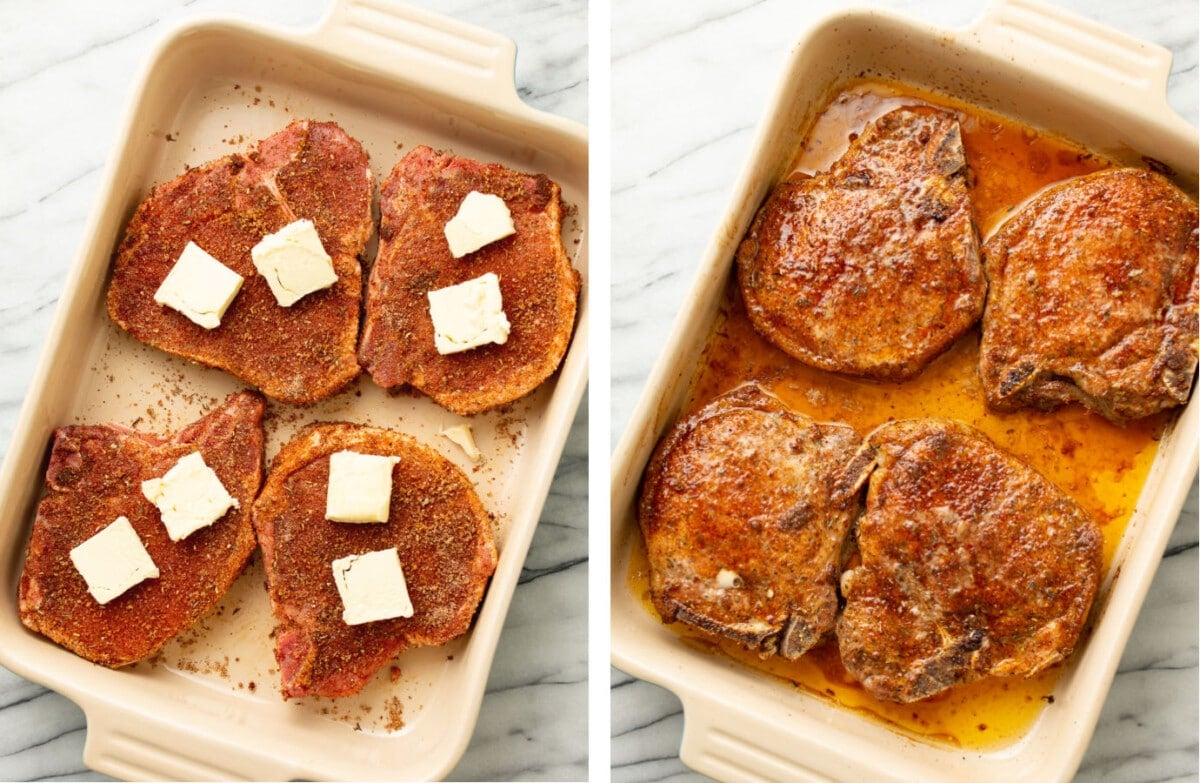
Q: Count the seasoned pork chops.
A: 8